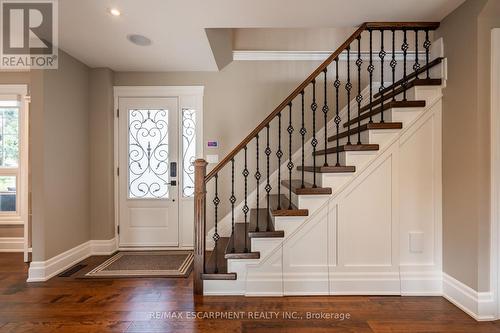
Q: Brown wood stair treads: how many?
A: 11